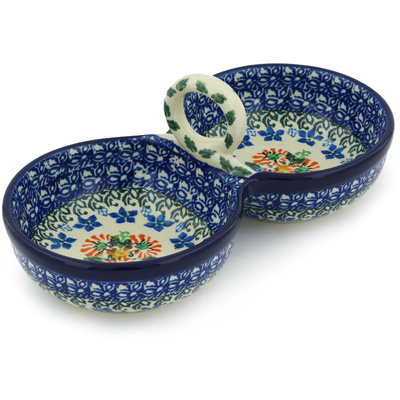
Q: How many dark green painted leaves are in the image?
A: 12